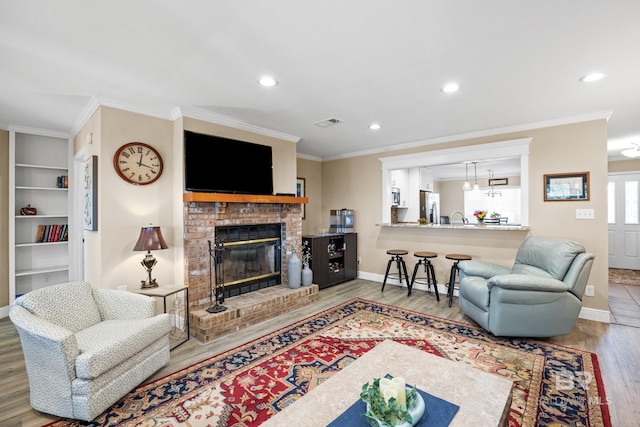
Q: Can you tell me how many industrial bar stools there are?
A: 3